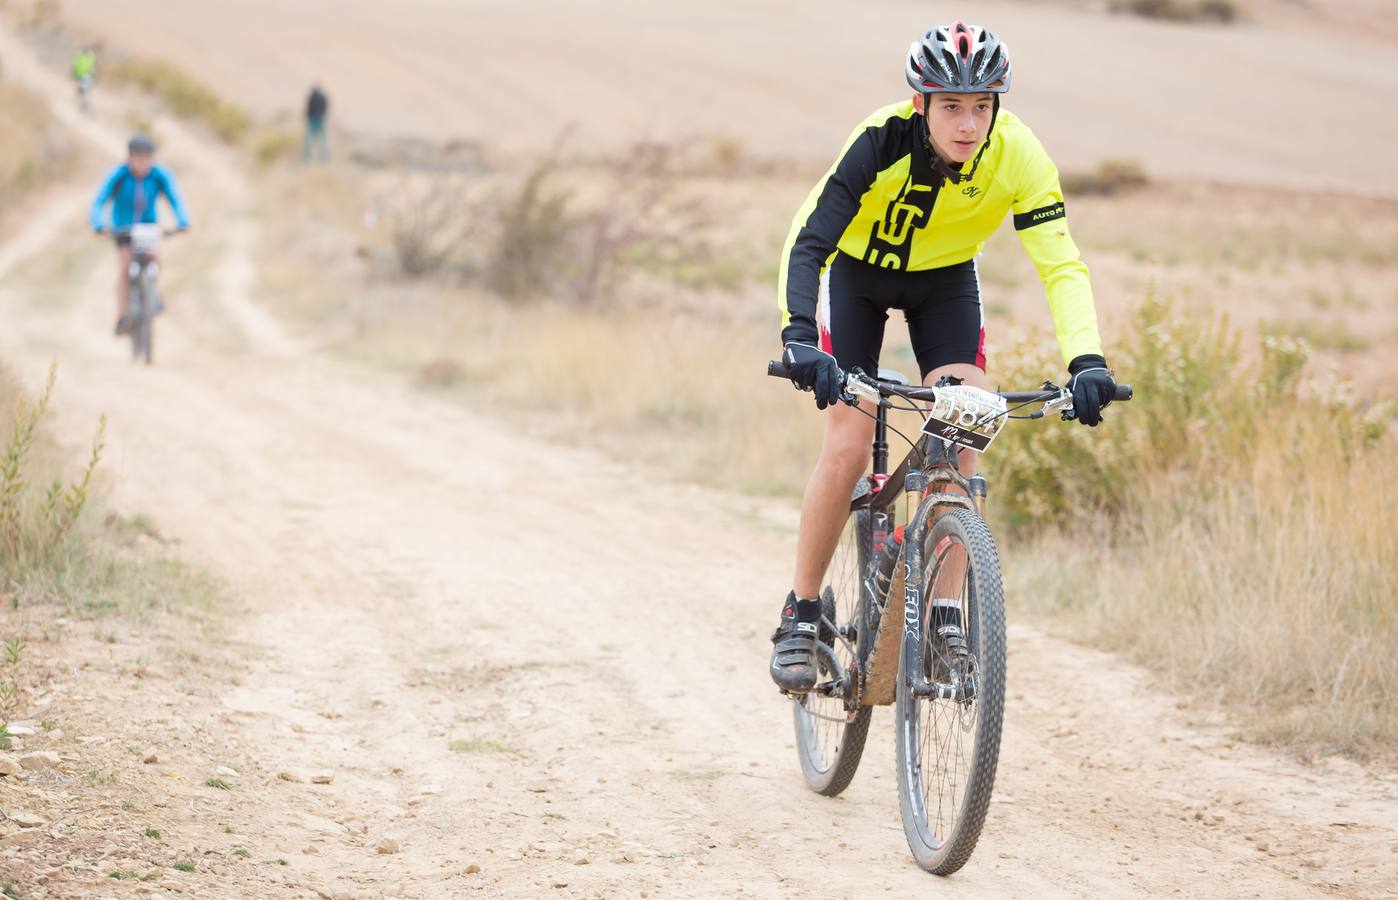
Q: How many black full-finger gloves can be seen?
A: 2